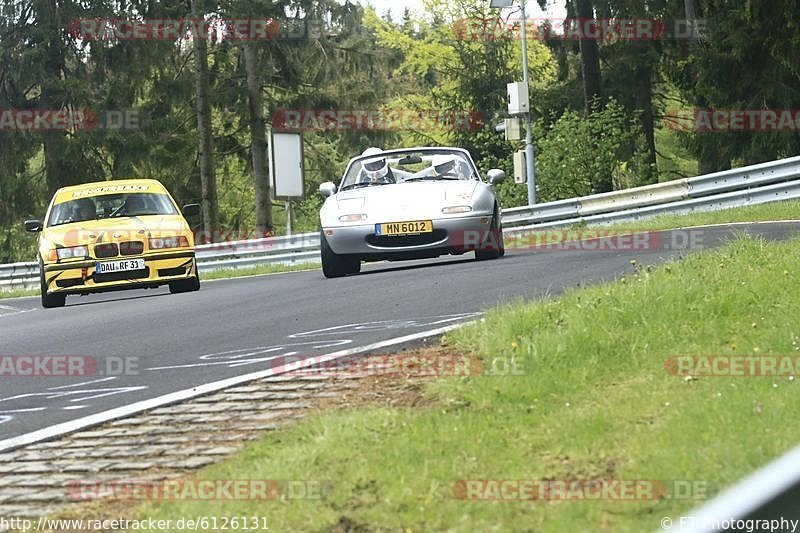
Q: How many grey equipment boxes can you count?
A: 3